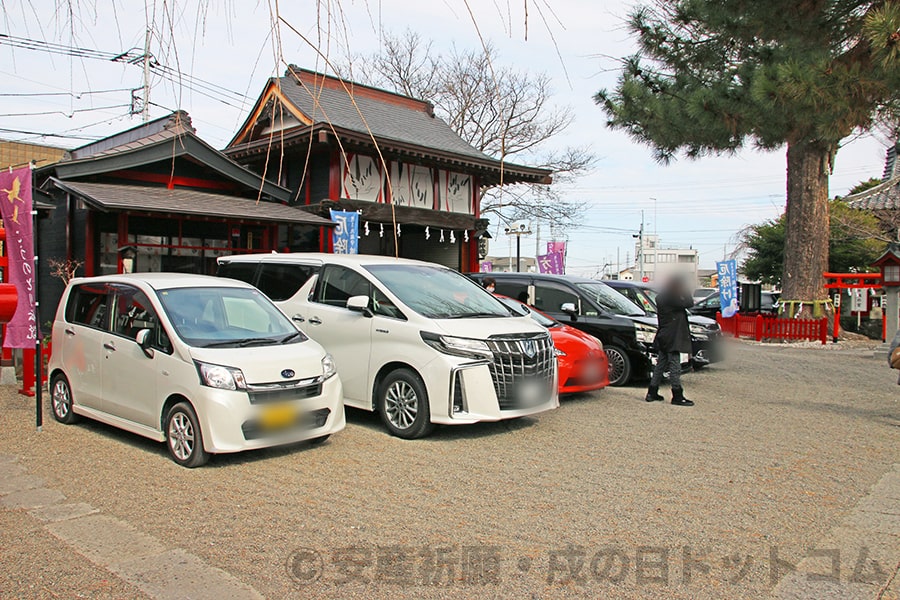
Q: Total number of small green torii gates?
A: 0